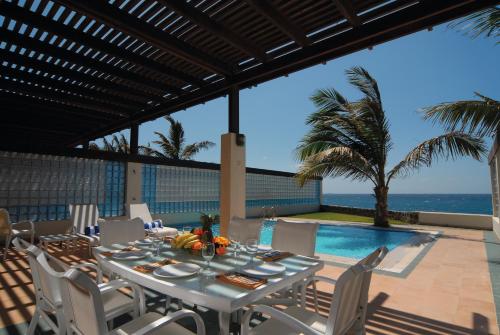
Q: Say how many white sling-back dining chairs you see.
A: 6